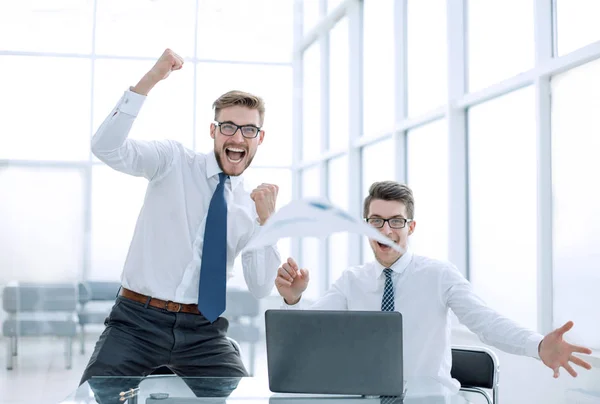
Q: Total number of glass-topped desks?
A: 1